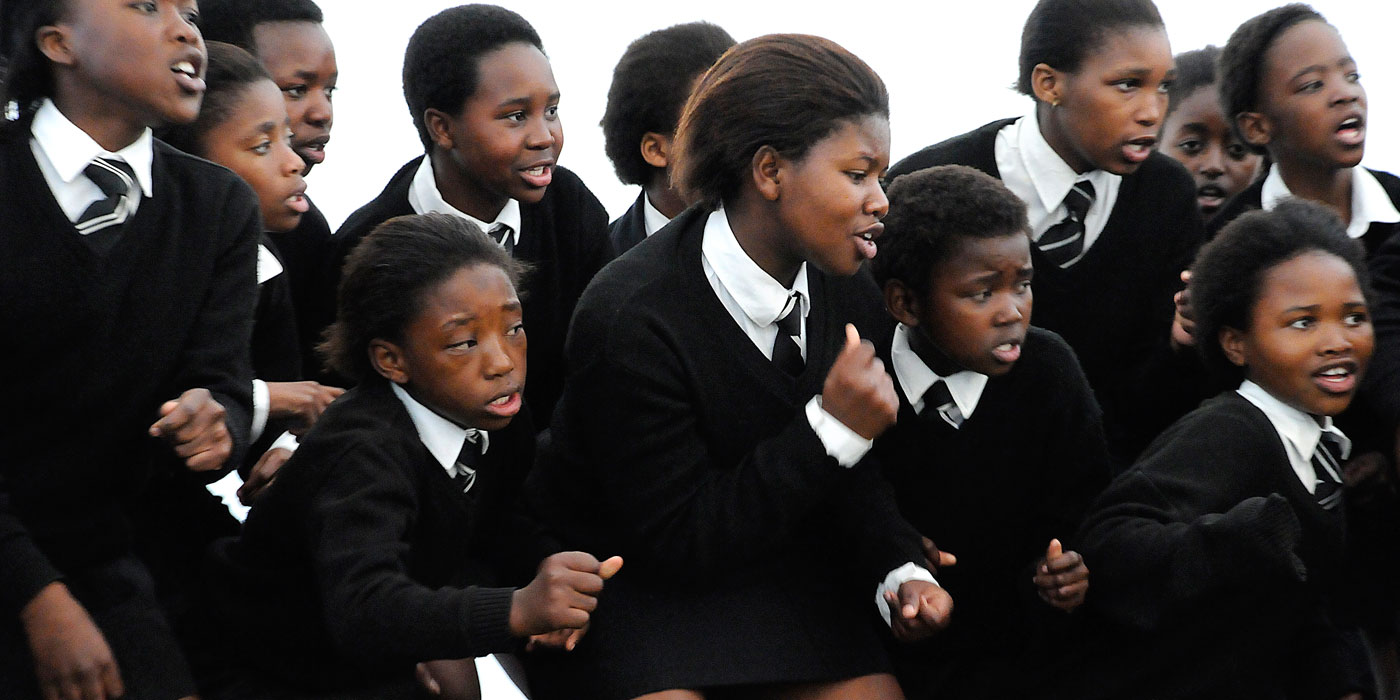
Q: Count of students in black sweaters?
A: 12